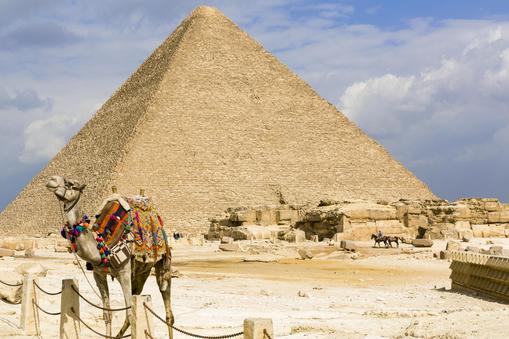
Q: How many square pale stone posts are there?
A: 4